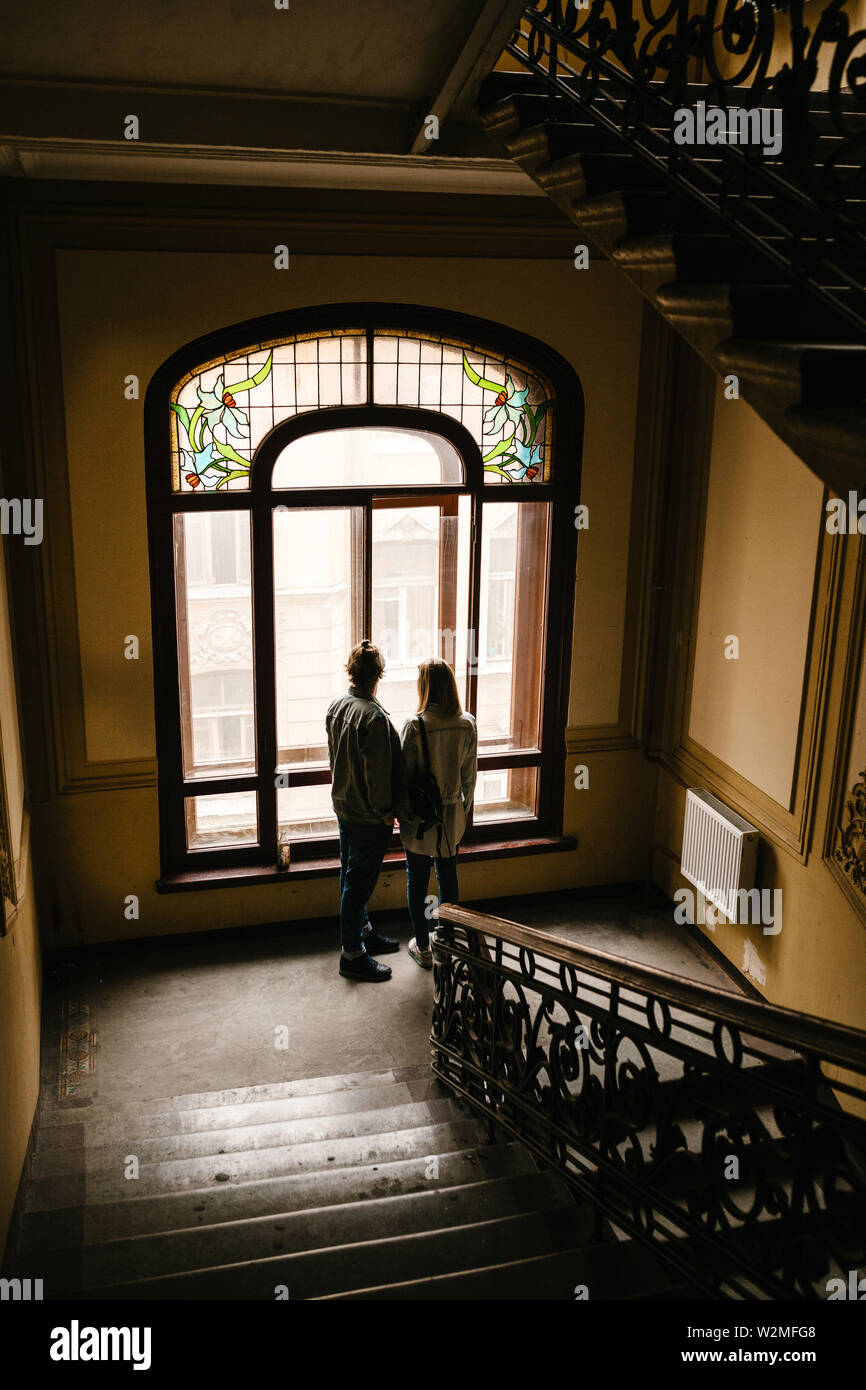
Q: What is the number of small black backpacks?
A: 1